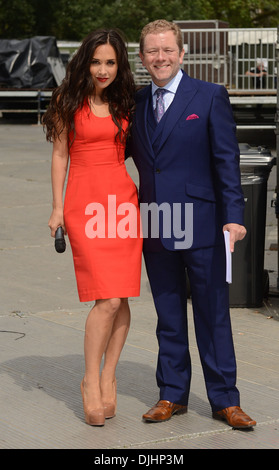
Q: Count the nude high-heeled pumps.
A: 2